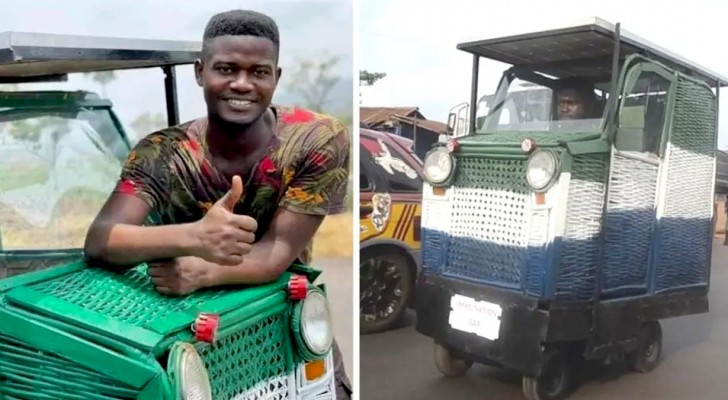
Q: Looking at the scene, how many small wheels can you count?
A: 3